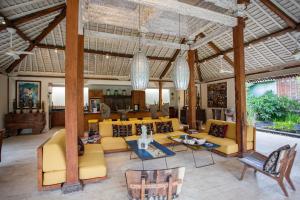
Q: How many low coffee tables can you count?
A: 2